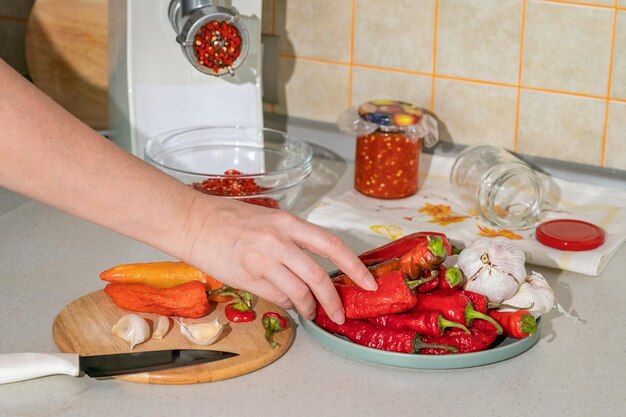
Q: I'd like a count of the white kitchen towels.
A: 1